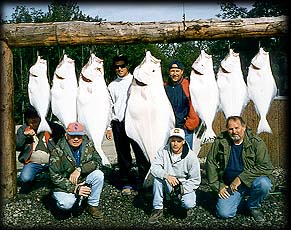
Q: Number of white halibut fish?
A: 7